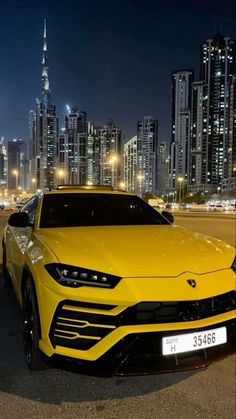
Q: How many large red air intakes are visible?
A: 0